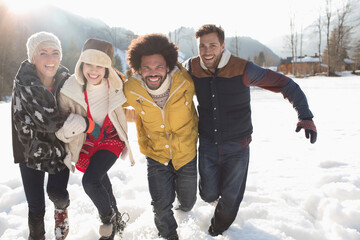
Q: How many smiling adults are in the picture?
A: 4